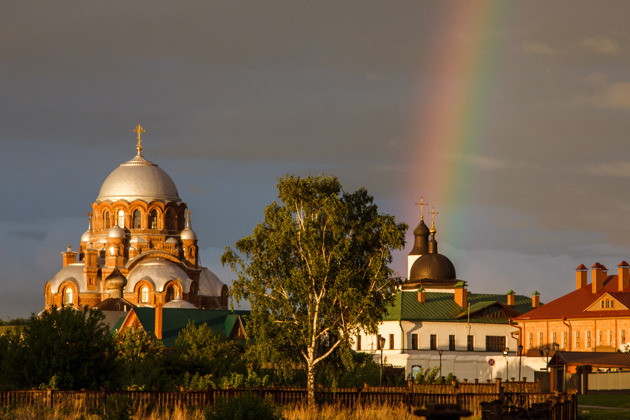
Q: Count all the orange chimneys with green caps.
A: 4